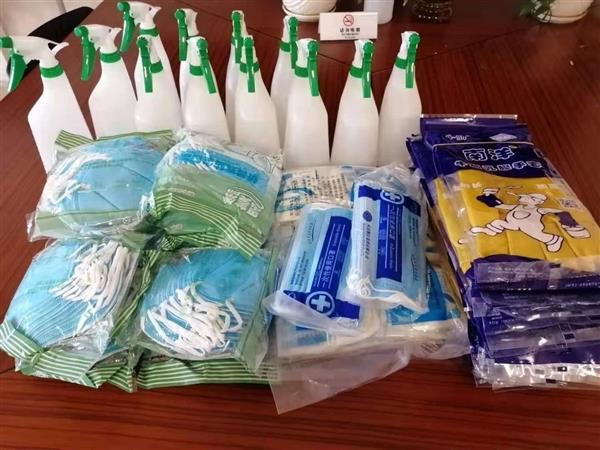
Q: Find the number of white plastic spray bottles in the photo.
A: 12